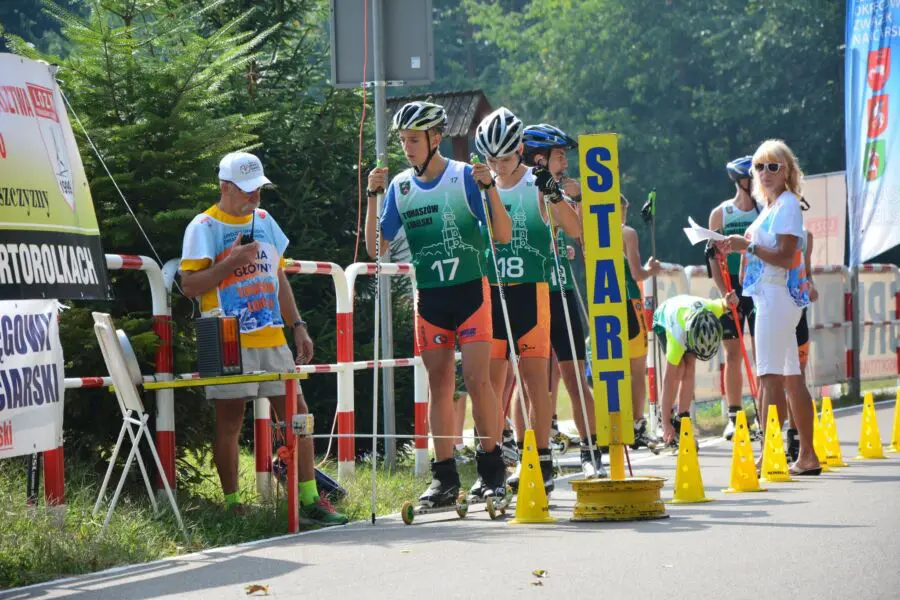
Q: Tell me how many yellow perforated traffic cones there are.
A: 8